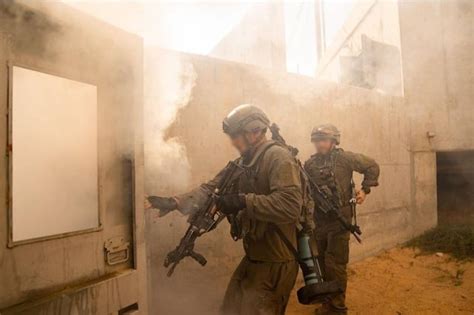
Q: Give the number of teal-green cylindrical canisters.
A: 1